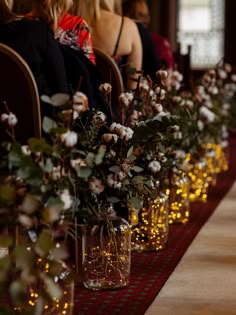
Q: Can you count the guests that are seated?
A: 5